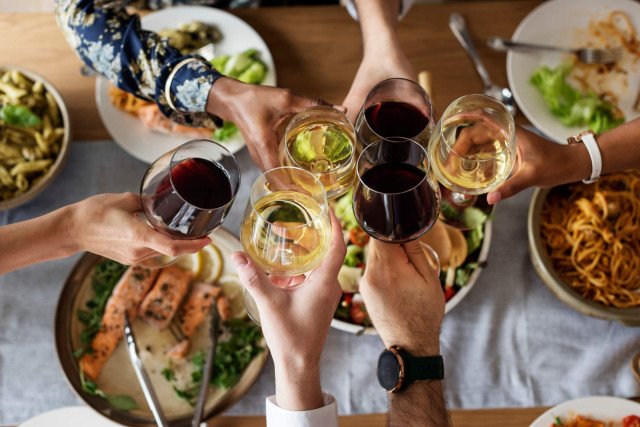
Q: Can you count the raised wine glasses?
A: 6